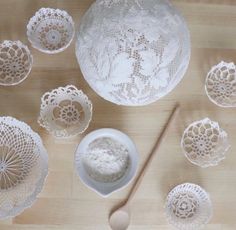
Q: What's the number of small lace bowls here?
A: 6